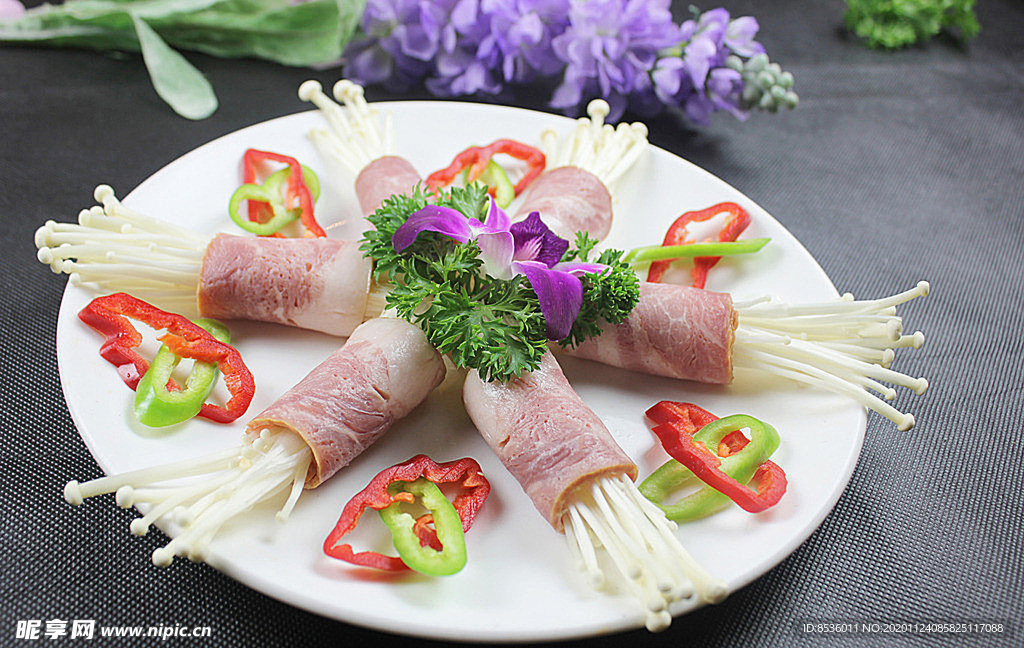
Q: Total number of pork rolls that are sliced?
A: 6